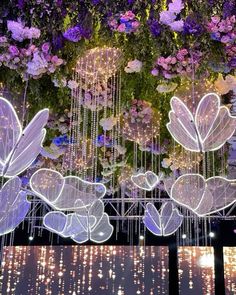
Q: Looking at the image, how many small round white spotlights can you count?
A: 5